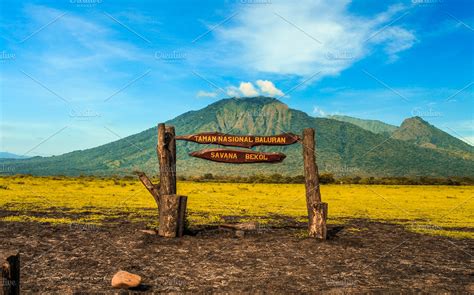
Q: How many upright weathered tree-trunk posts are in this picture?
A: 2